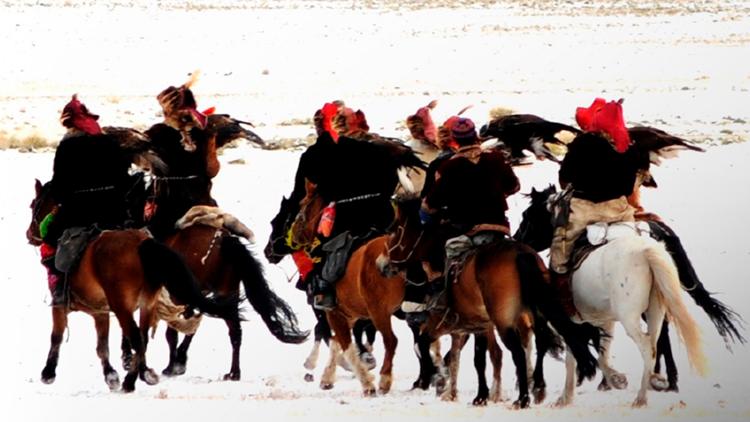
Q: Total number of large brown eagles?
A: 5